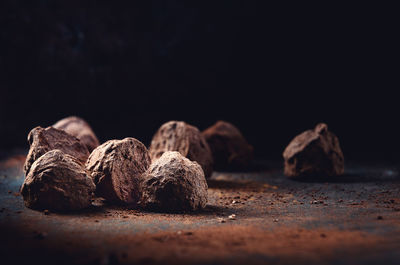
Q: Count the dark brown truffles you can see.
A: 8